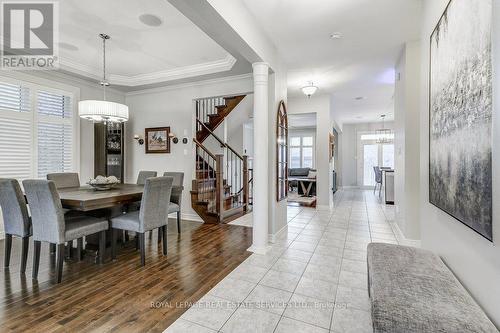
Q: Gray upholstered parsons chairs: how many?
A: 6